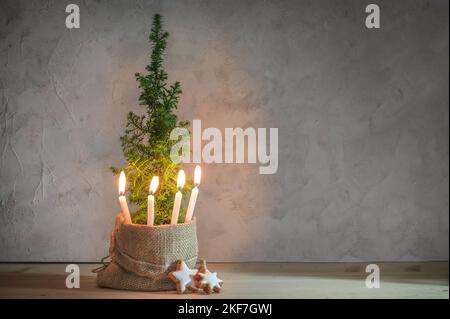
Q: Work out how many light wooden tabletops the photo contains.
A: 1